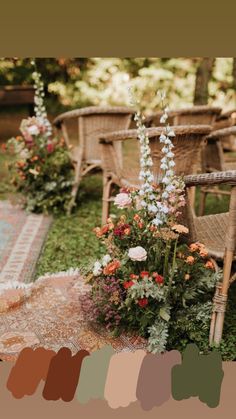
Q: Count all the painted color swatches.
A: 6